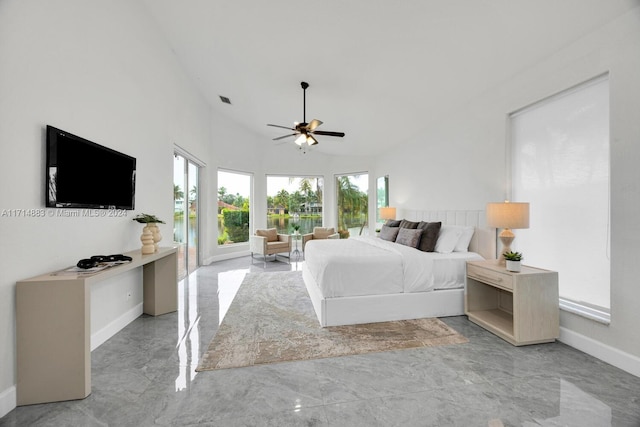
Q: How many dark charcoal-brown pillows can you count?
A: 3